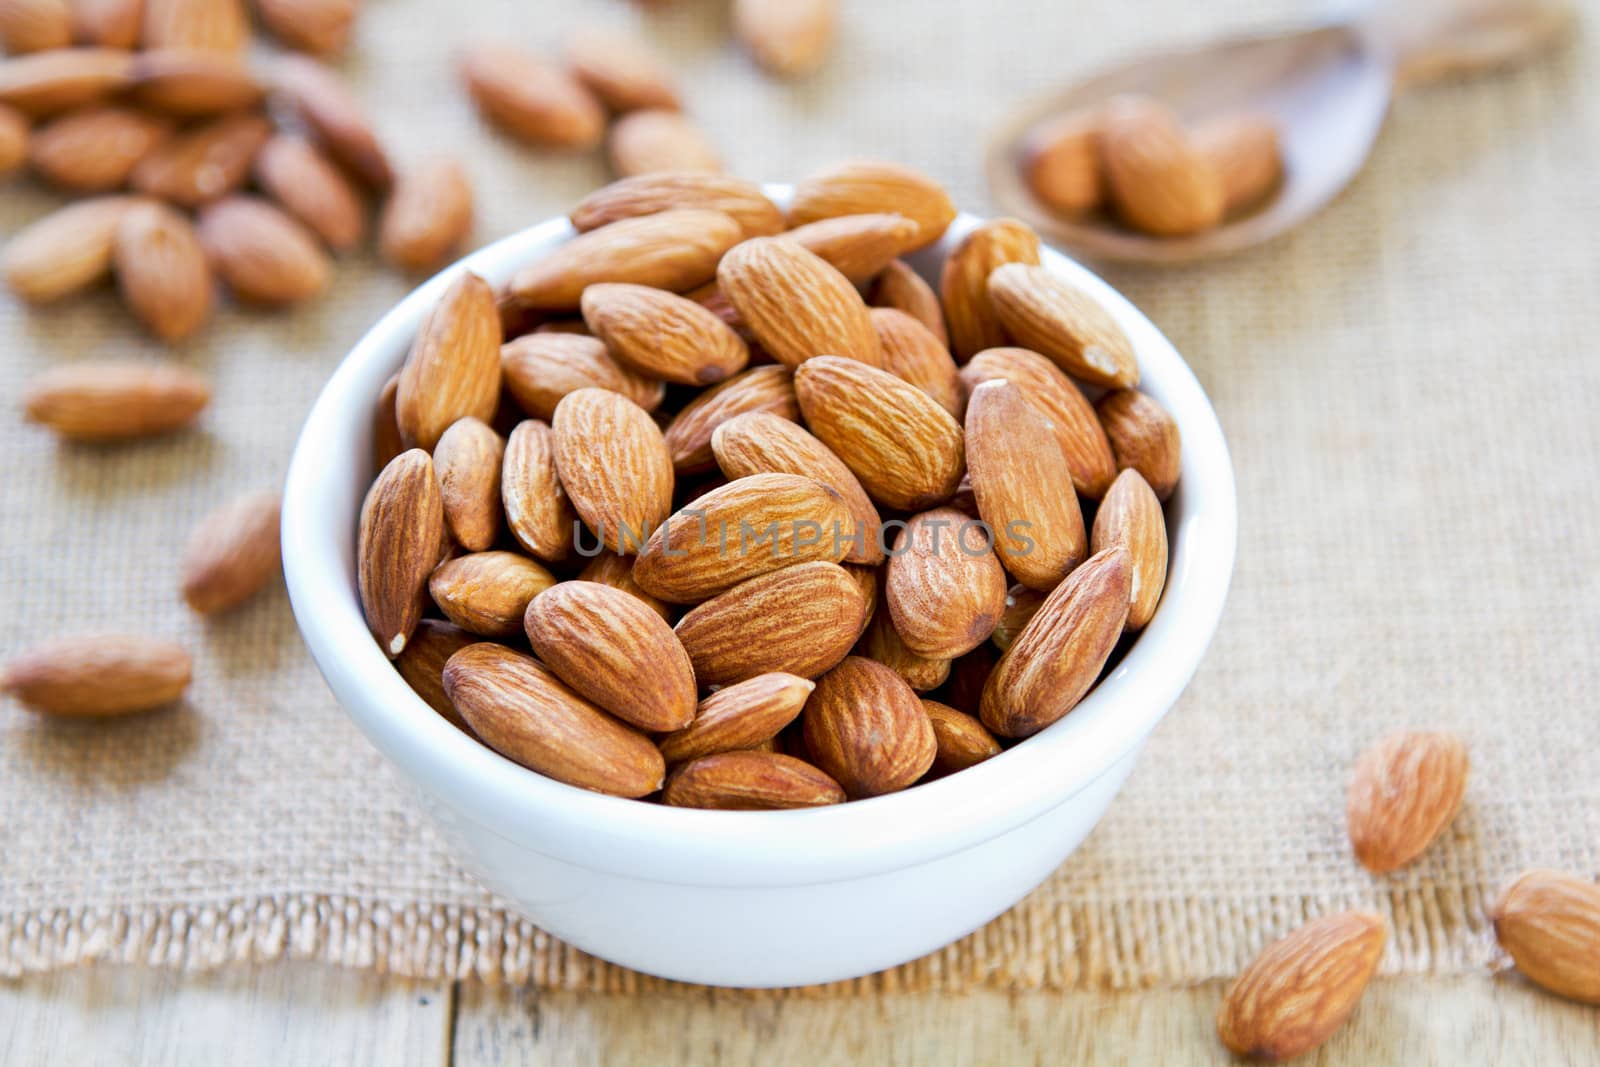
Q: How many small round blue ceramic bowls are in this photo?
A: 0